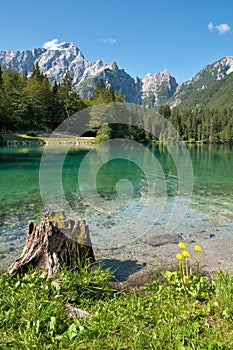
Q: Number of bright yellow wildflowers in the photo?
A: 4